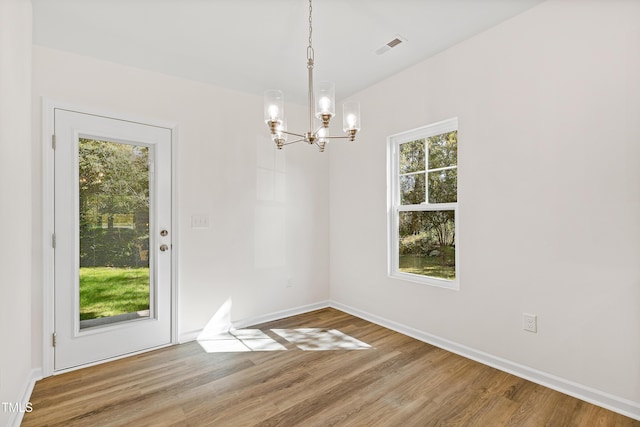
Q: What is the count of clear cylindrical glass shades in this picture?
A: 5